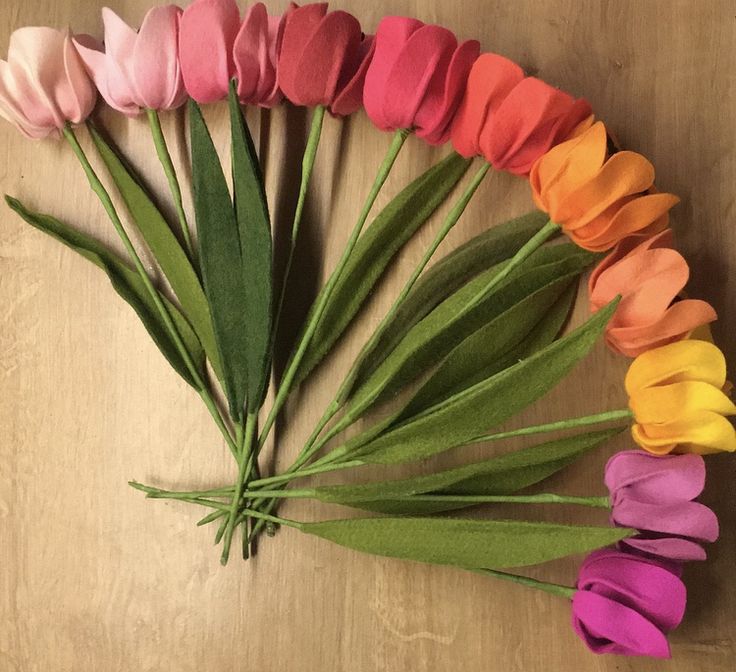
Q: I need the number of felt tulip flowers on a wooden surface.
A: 11